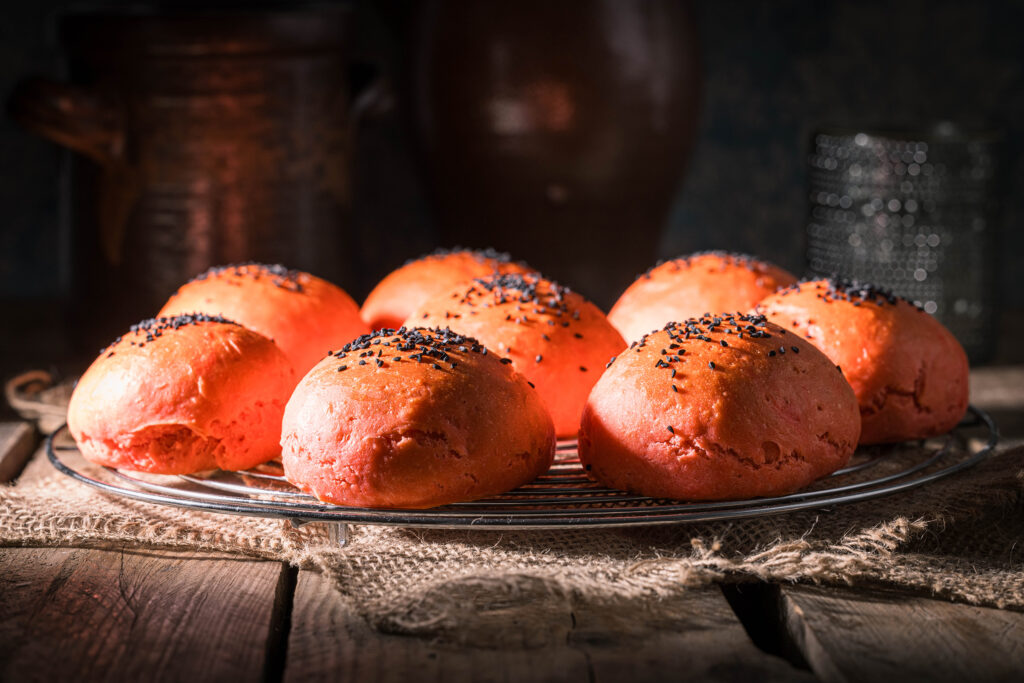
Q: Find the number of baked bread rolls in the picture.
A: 8